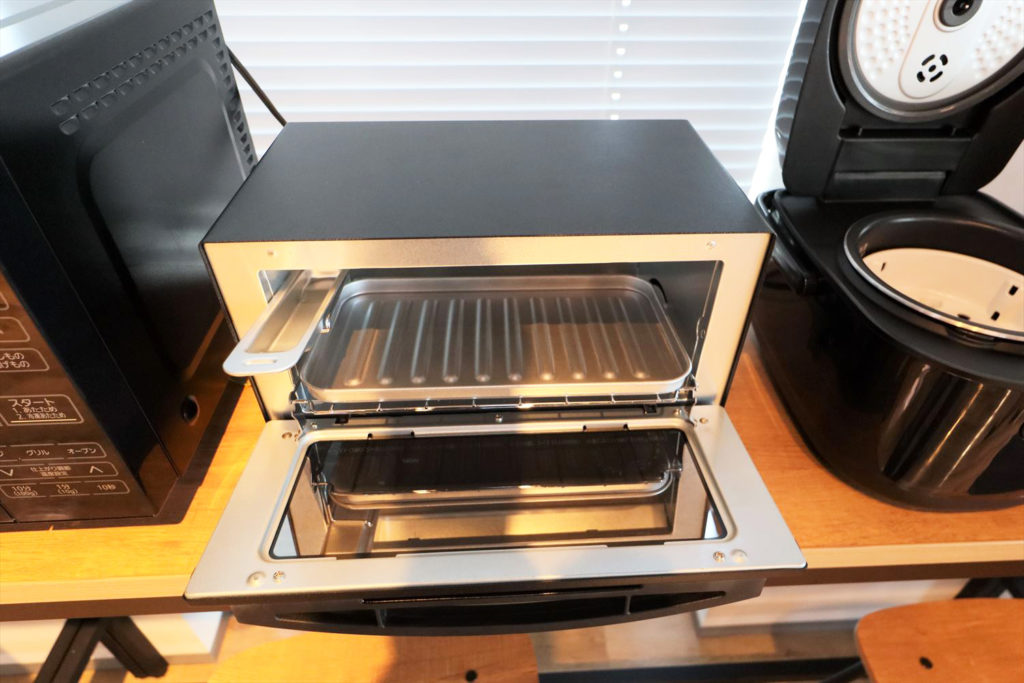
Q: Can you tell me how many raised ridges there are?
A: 10